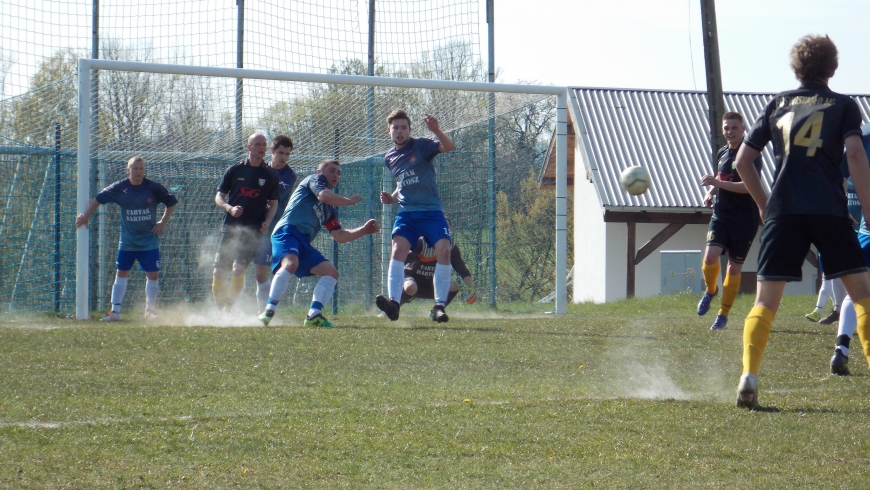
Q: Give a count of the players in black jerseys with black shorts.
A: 3